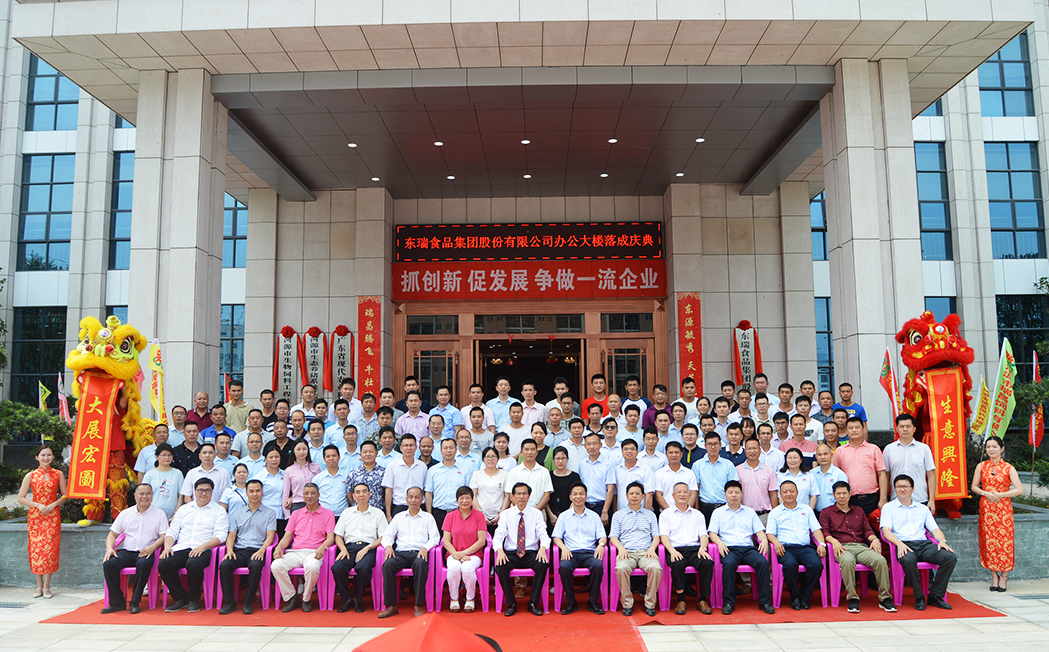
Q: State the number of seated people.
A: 15